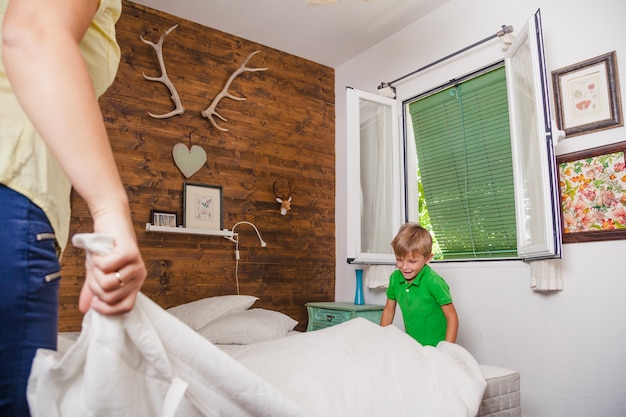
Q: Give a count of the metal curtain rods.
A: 1